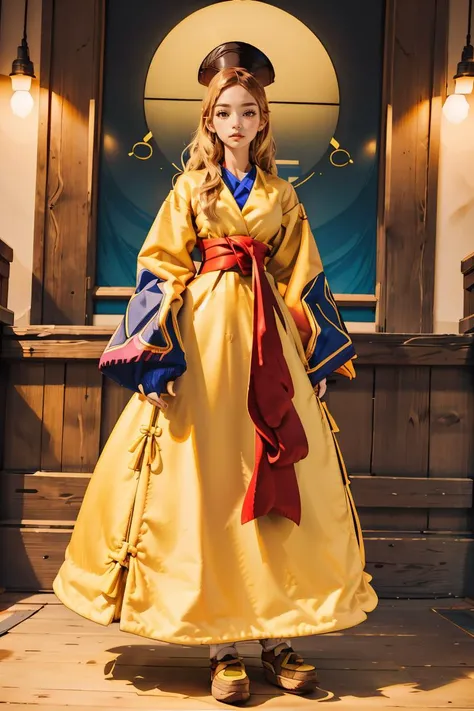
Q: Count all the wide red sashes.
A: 1